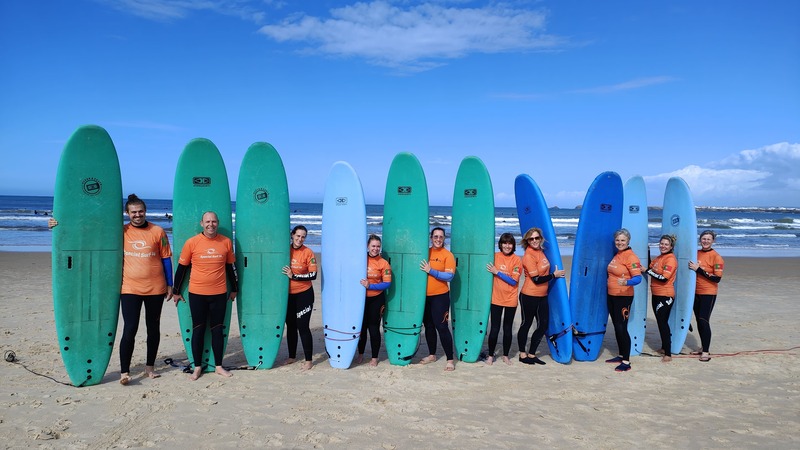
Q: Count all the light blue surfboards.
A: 3